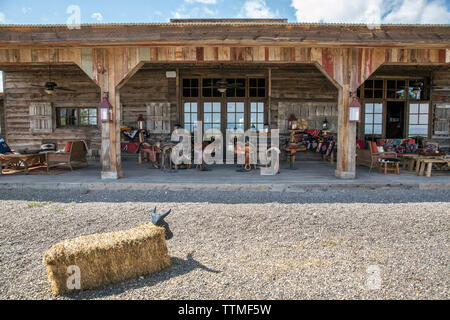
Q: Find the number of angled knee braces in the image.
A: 4